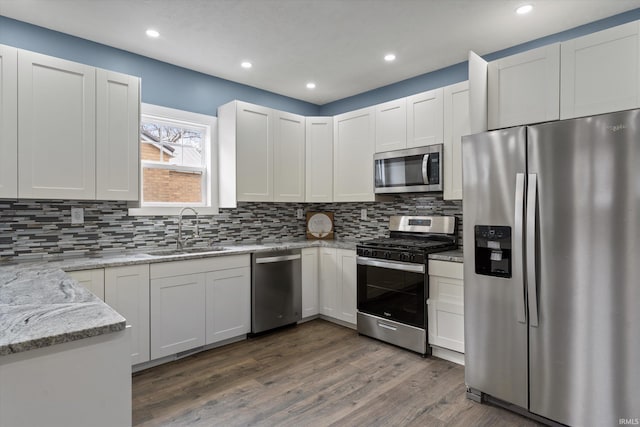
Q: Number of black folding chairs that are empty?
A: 0